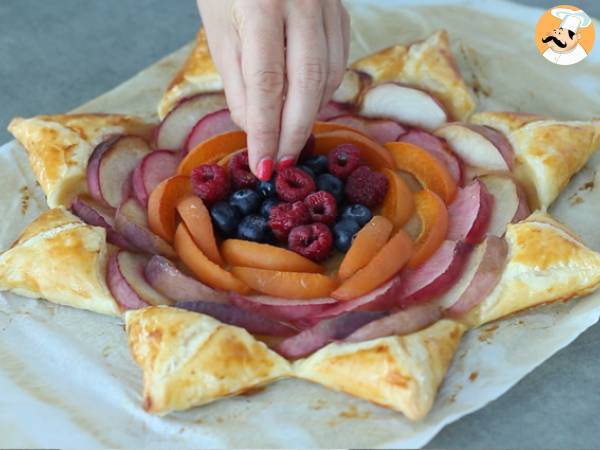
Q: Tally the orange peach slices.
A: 14